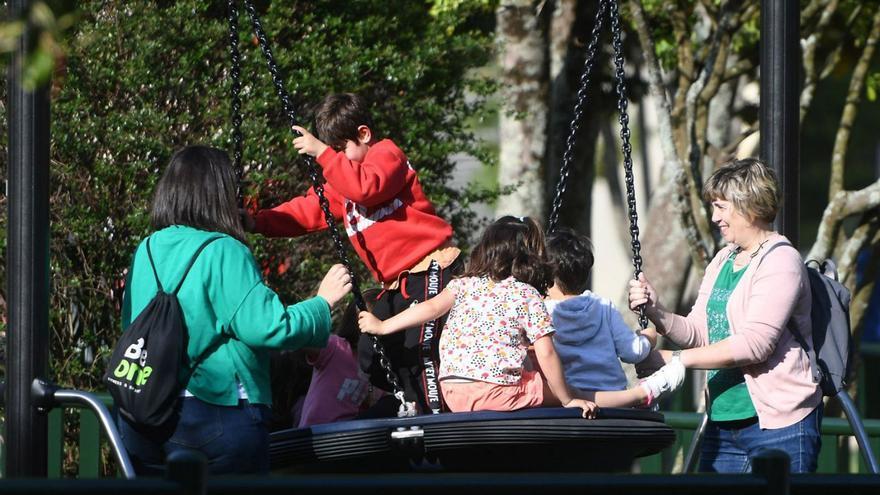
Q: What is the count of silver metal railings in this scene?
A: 3